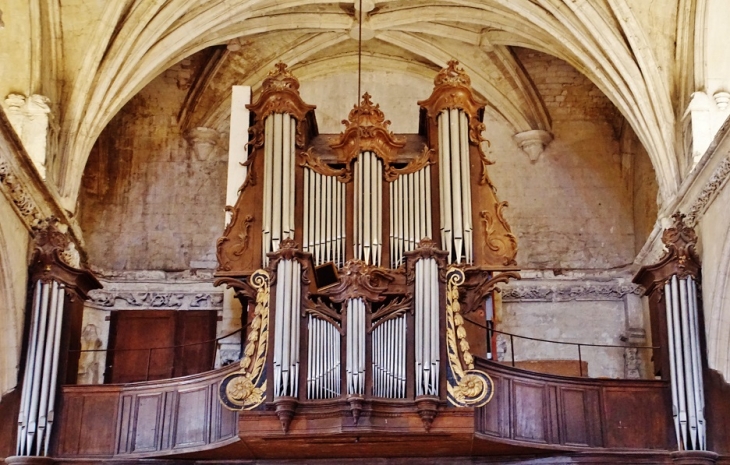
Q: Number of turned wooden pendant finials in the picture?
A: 3